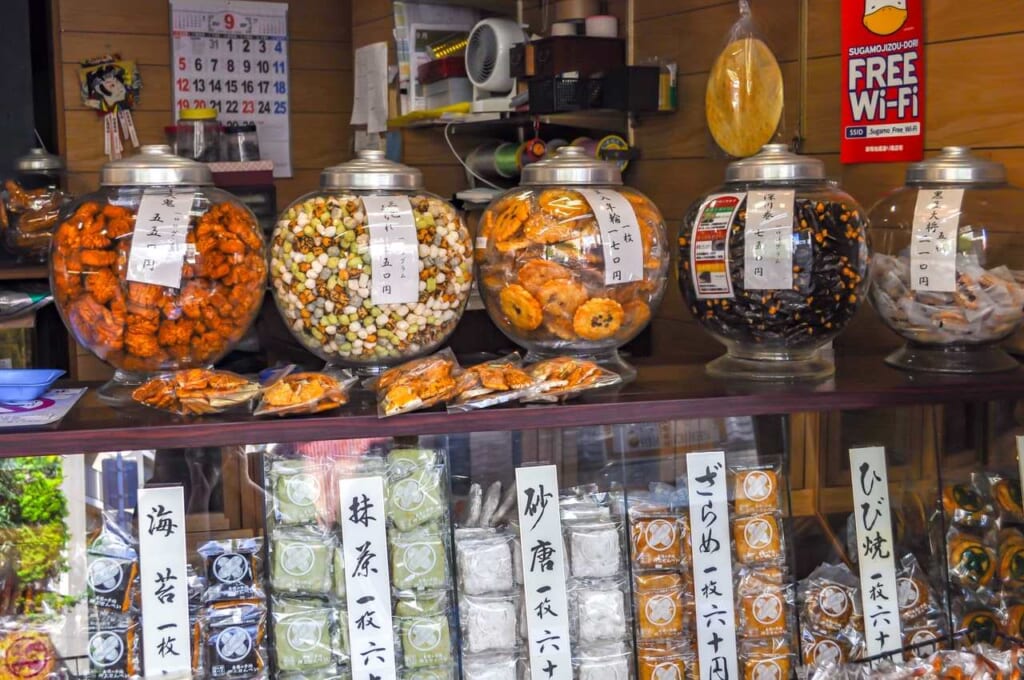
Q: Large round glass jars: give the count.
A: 5